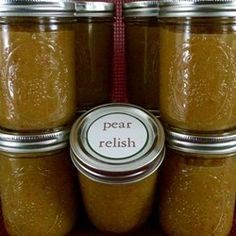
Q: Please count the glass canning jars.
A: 7